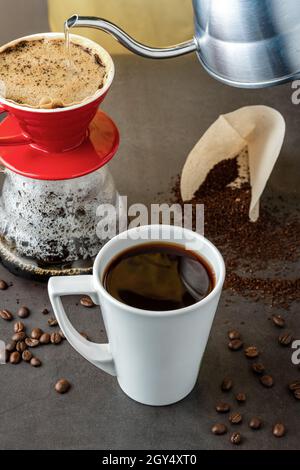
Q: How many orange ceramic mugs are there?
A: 0